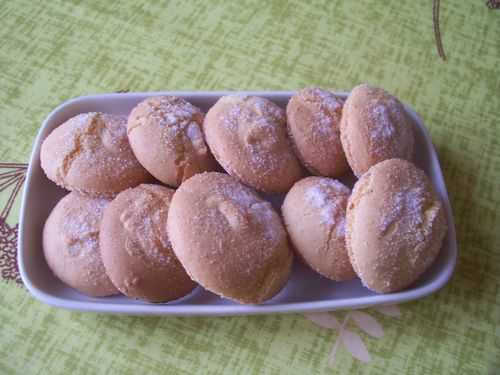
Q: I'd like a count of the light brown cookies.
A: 10